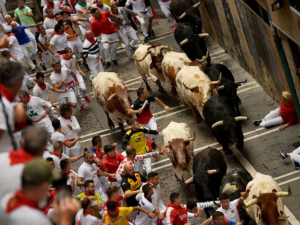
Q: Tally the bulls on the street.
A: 12